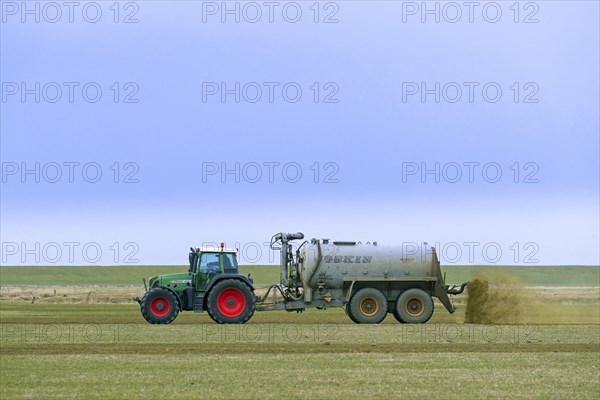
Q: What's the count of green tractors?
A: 1